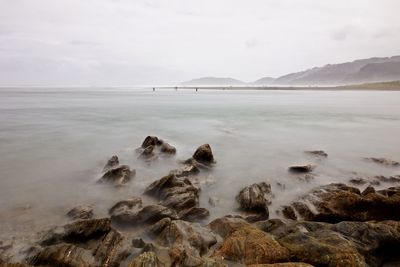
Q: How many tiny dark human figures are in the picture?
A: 3